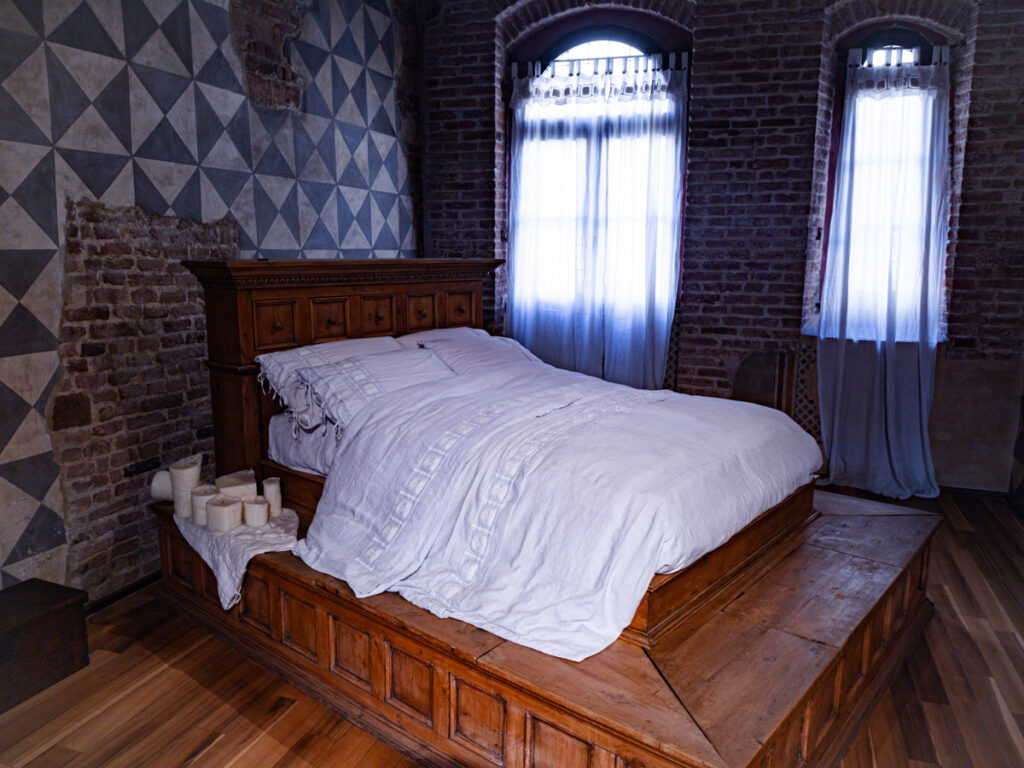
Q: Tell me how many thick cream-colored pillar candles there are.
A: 7